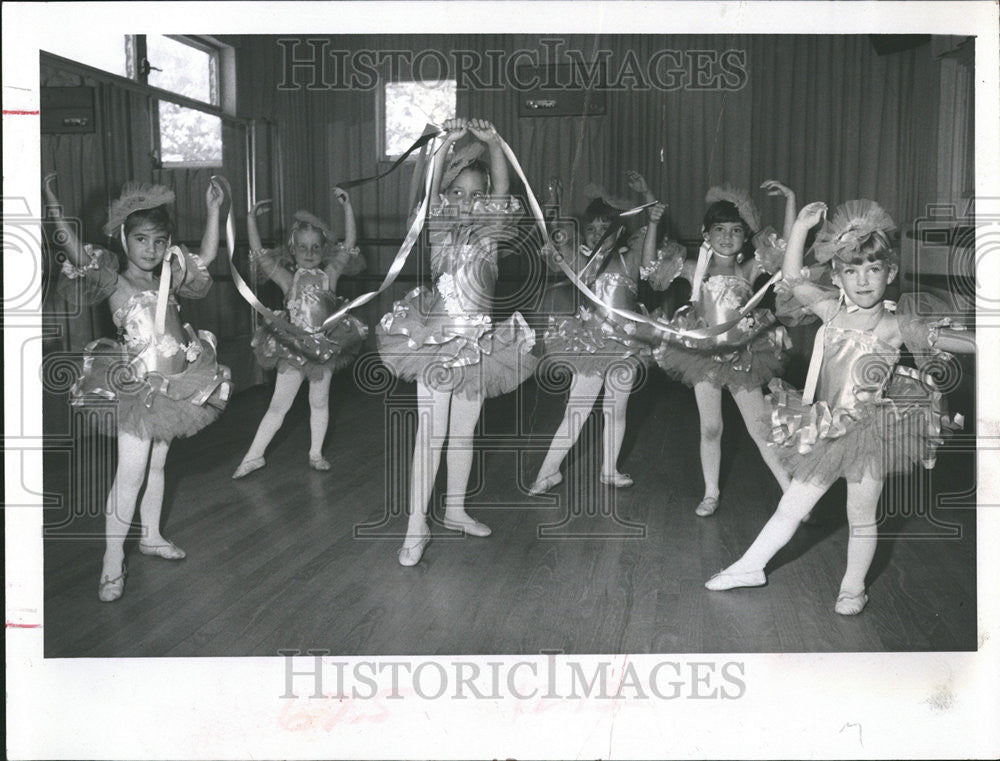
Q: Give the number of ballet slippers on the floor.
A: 12